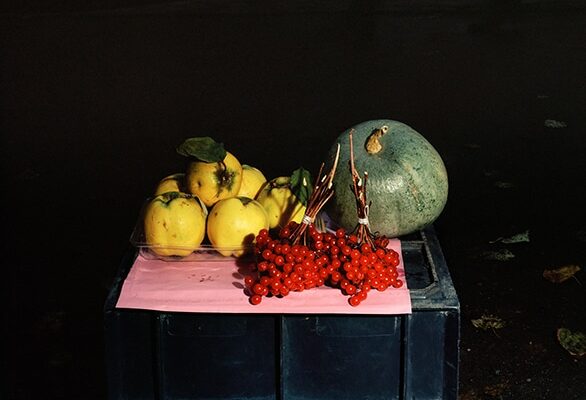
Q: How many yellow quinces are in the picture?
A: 6